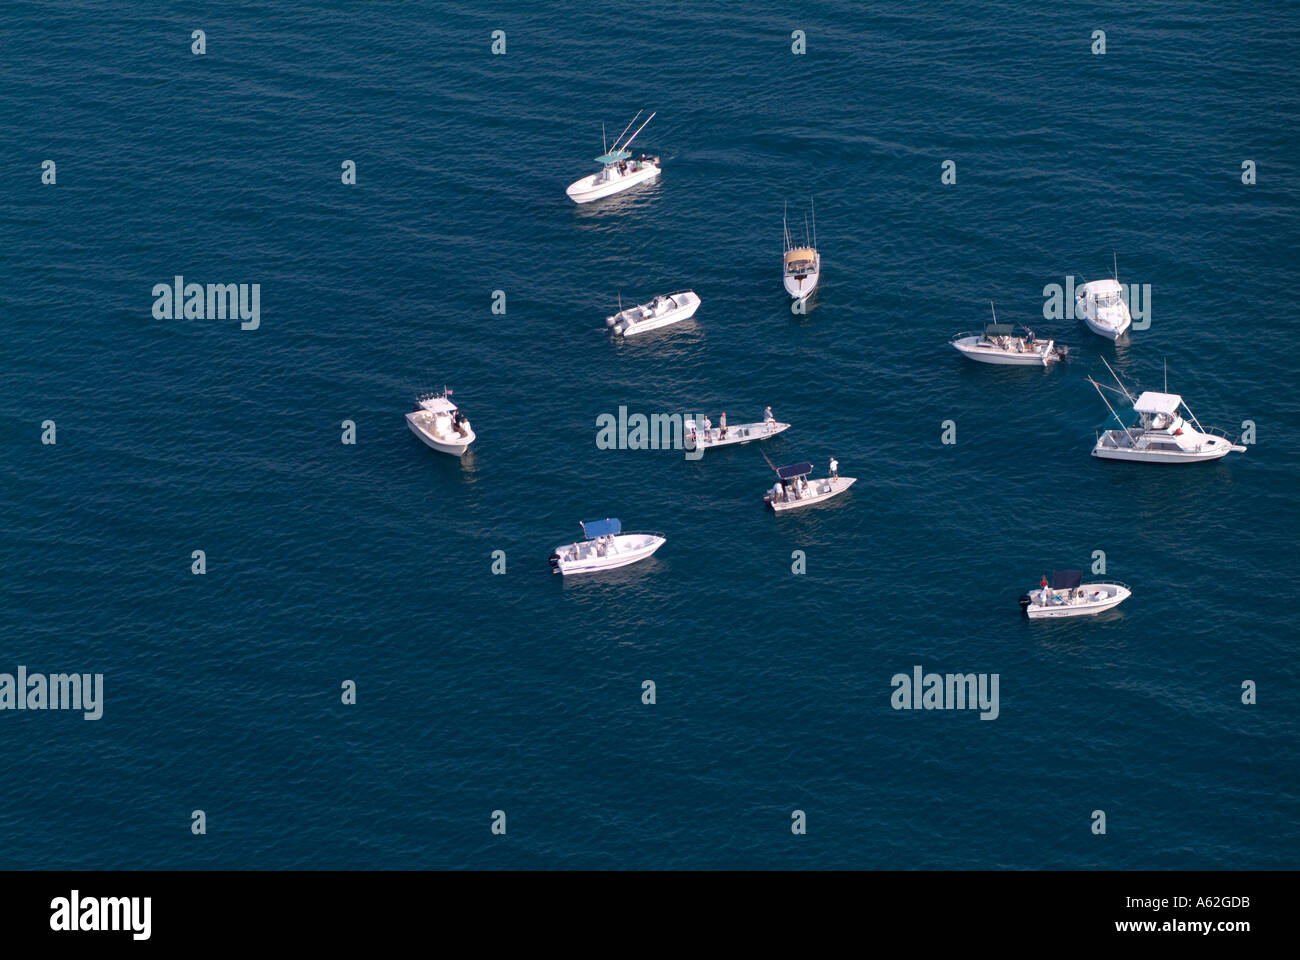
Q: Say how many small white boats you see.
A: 11